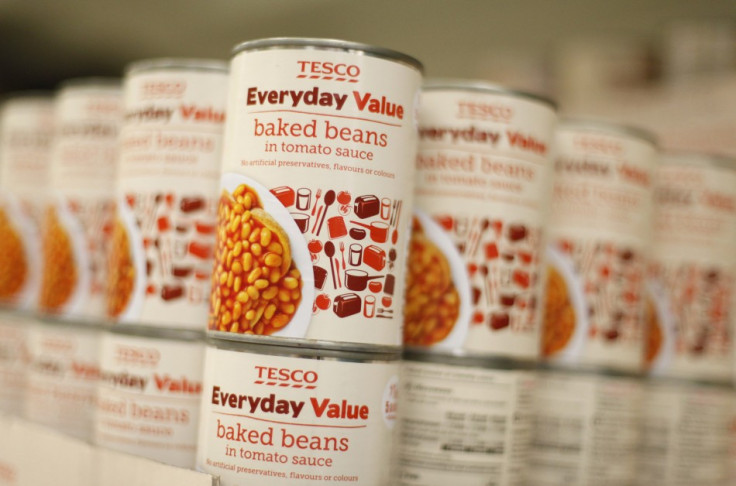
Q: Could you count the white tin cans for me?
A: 14